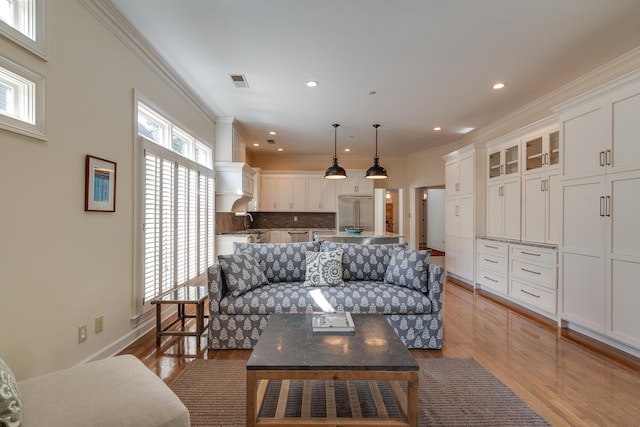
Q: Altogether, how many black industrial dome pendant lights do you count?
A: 2